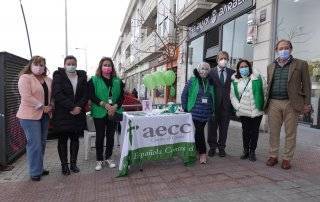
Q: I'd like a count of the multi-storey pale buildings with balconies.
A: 1